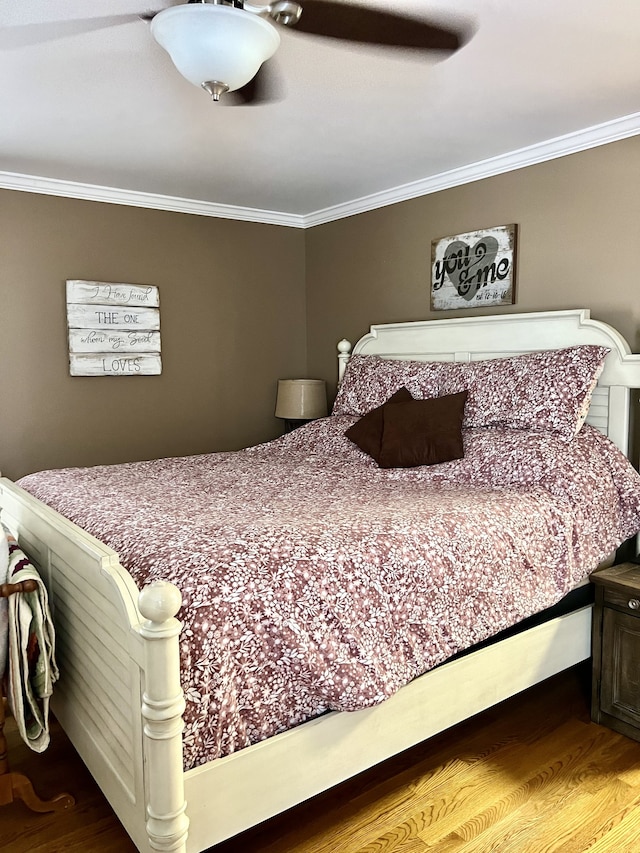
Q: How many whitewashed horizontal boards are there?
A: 4